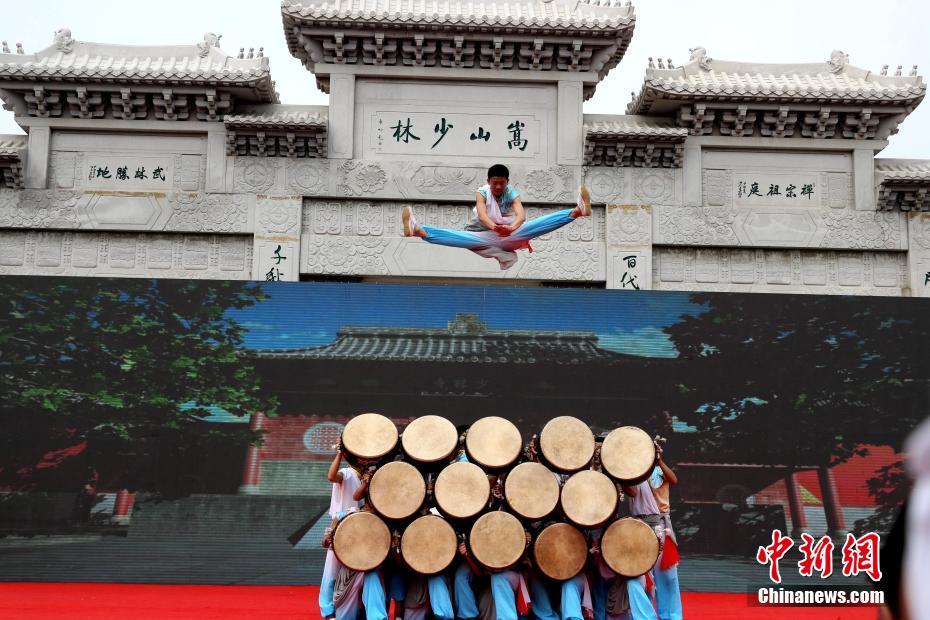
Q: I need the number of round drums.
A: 14